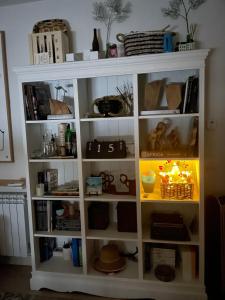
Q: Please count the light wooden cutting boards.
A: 2